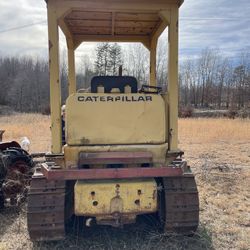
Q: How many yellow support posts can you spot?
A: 4